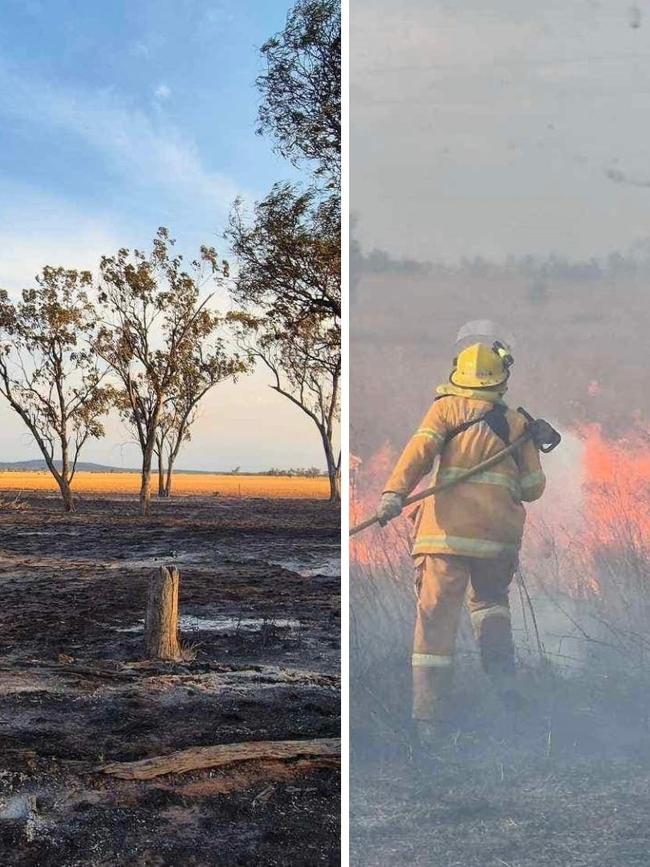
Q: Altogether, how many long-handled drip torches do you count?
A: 0